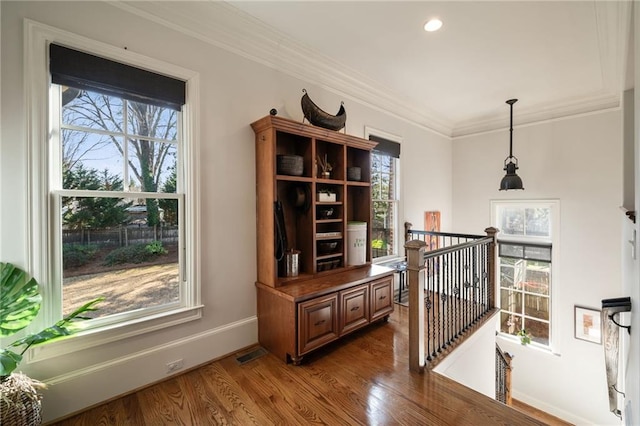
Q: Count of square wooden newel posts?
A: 4